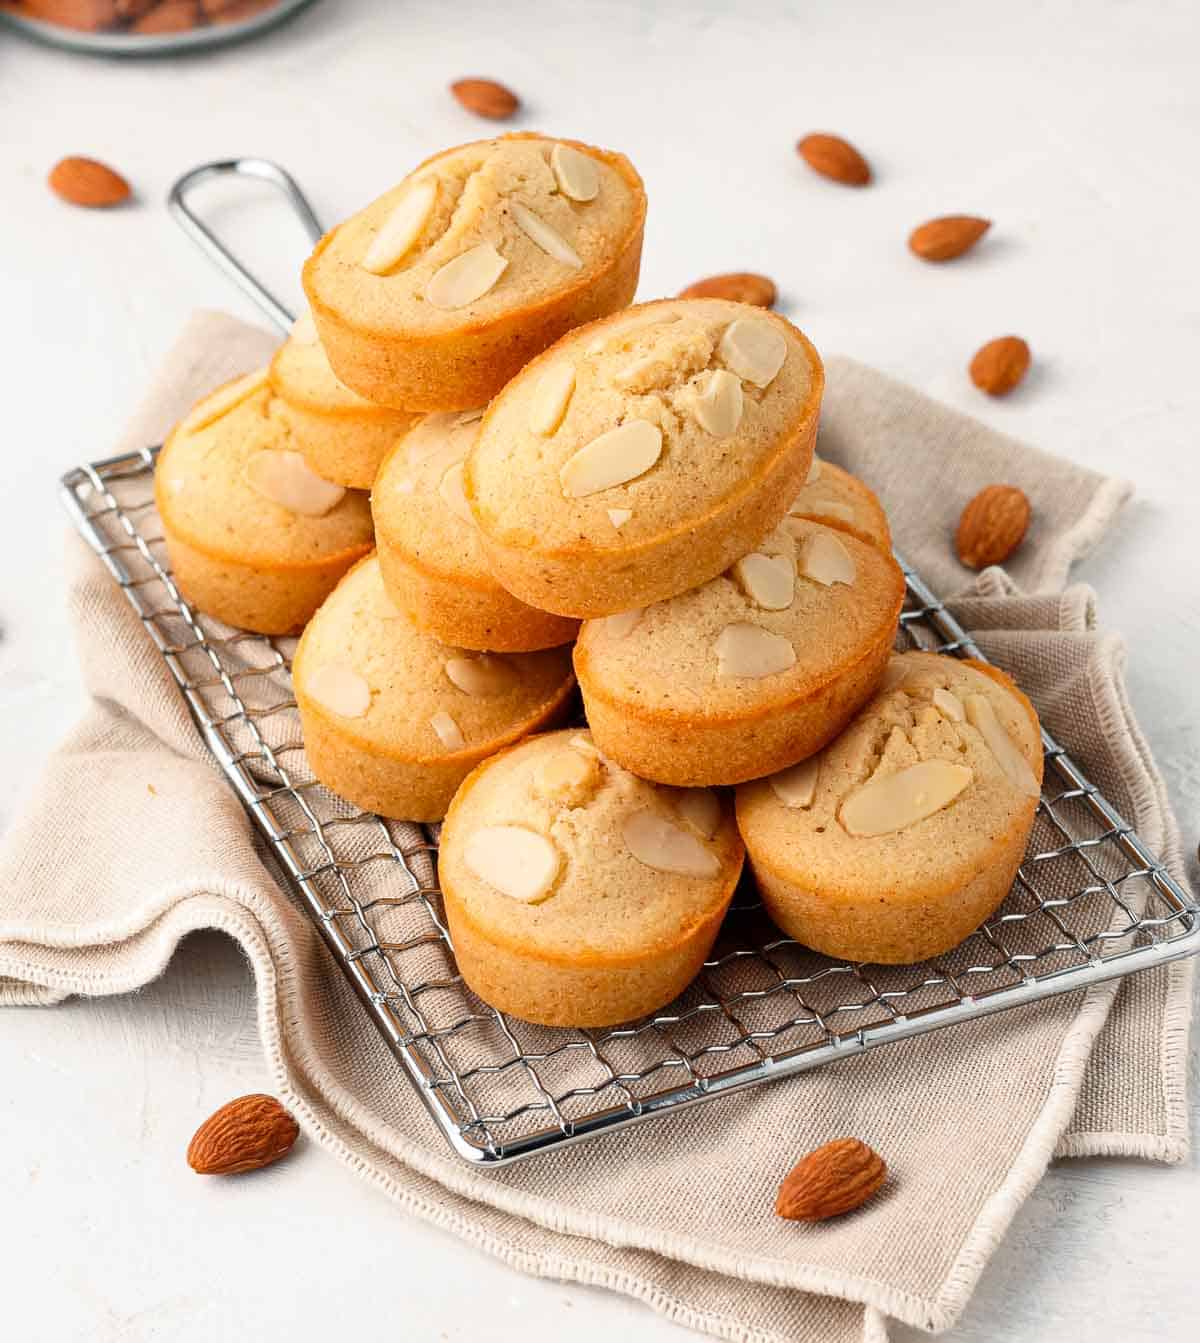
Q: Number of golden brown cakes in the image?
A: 10